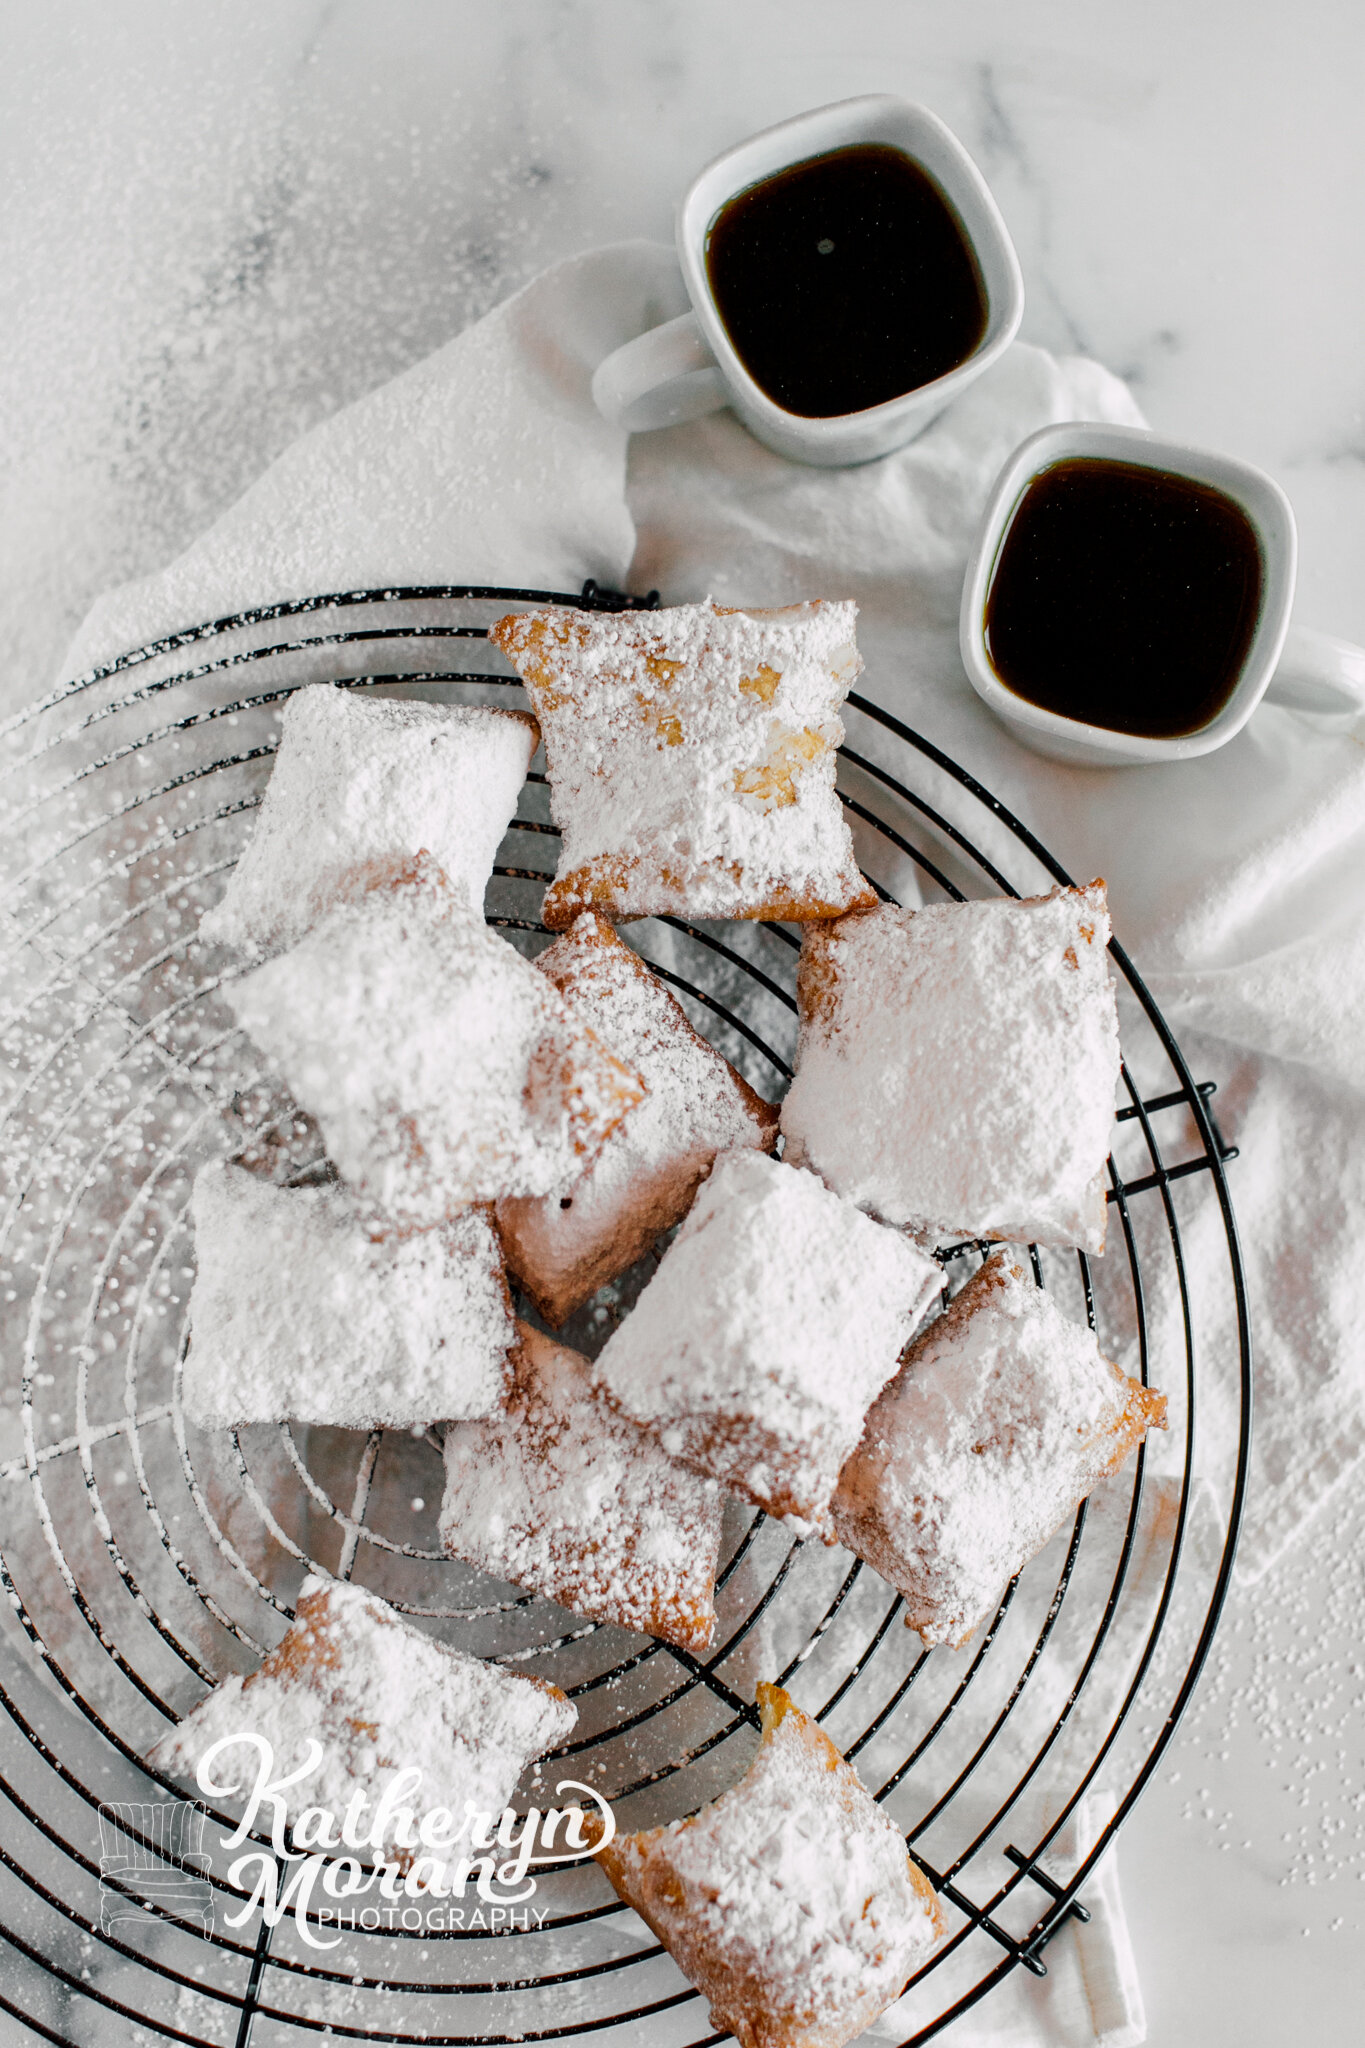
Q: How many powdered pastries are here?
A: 11